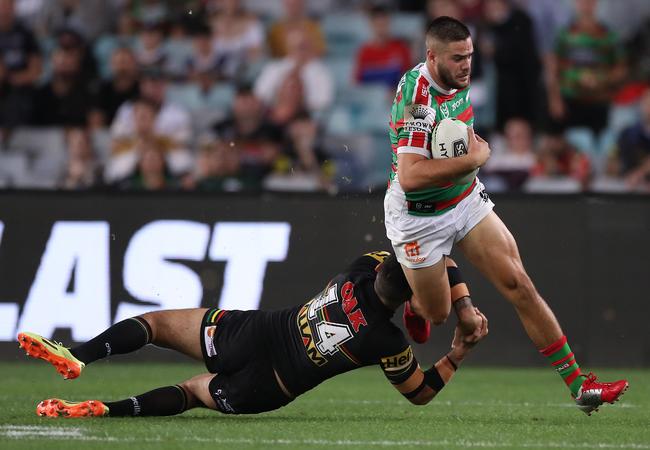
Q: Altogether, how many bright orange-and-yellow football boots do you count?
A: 2